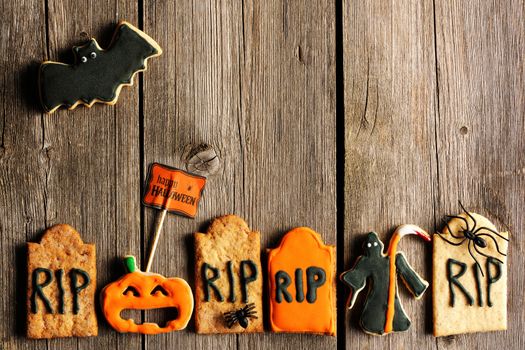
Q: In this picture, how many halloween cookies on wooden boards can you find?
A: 7